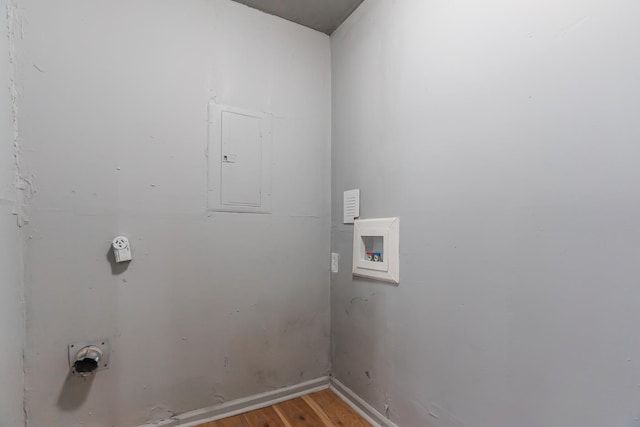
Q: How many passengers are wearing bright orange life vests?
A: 0